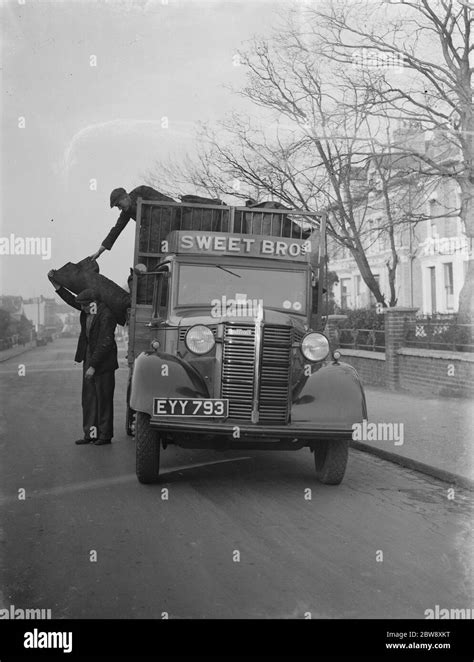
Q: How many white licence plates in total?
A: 0